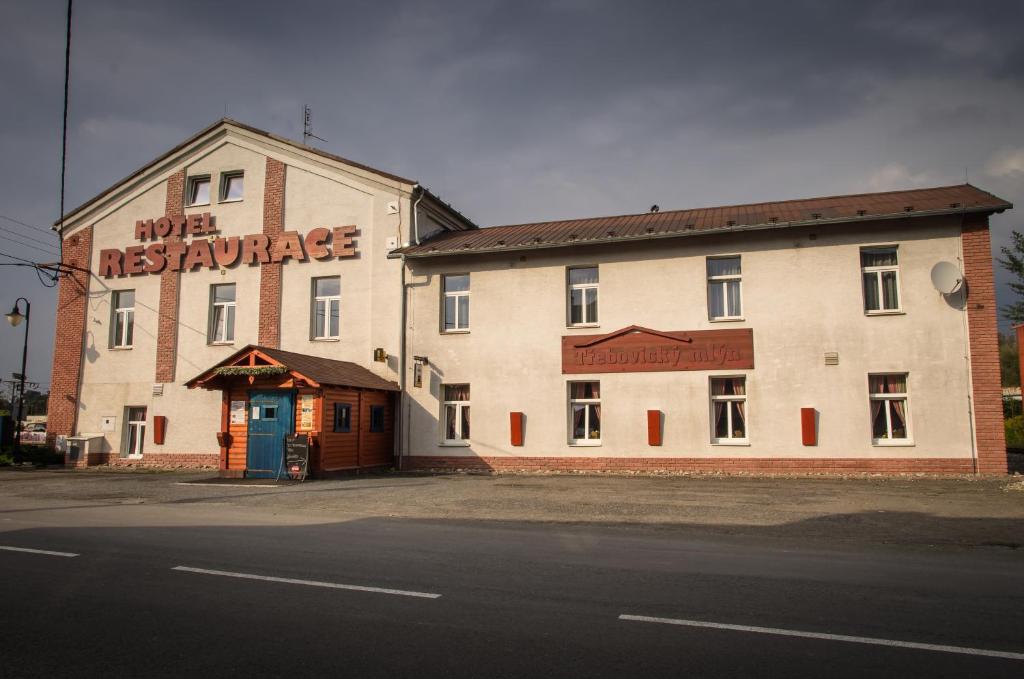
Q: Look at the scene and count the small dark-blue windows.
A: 2